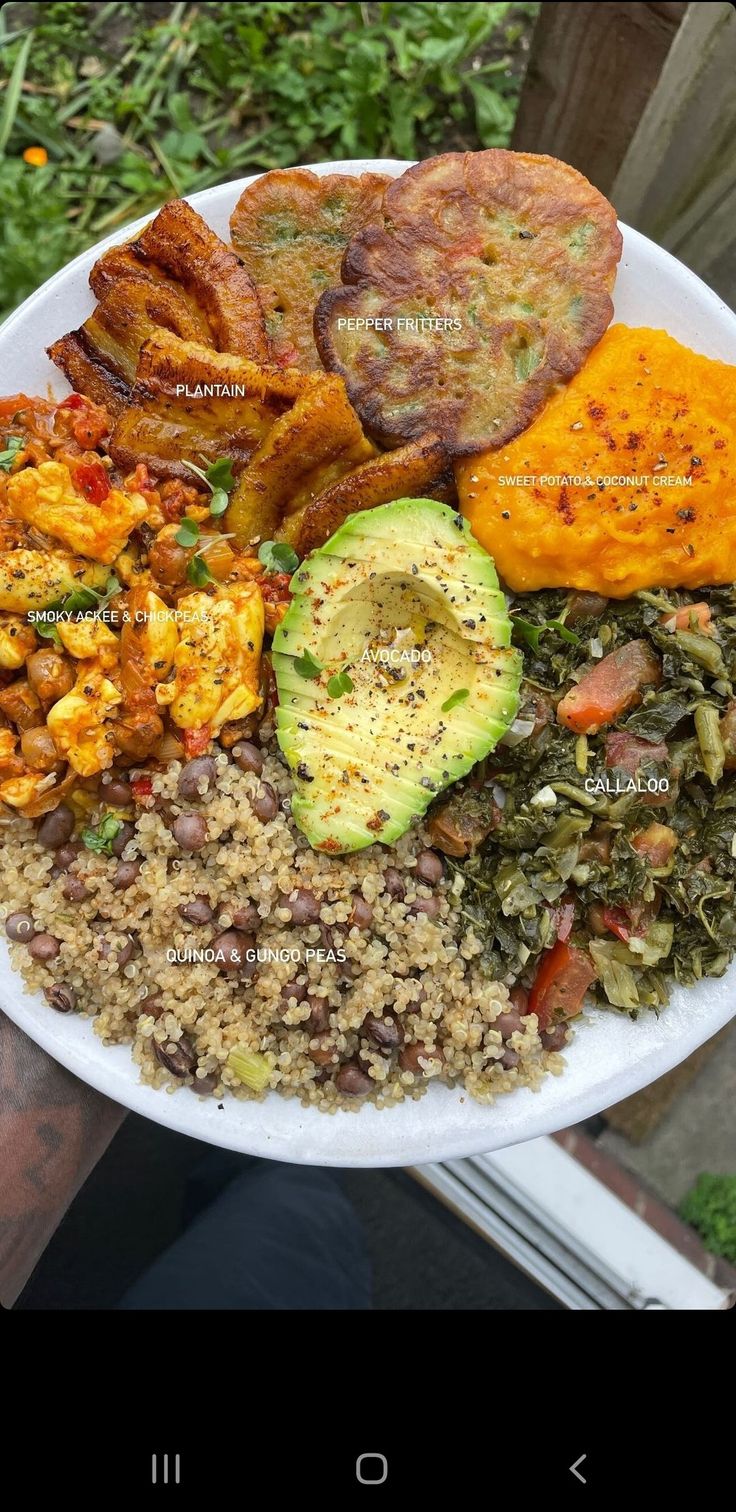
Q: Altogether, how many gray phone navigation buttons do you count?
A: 3